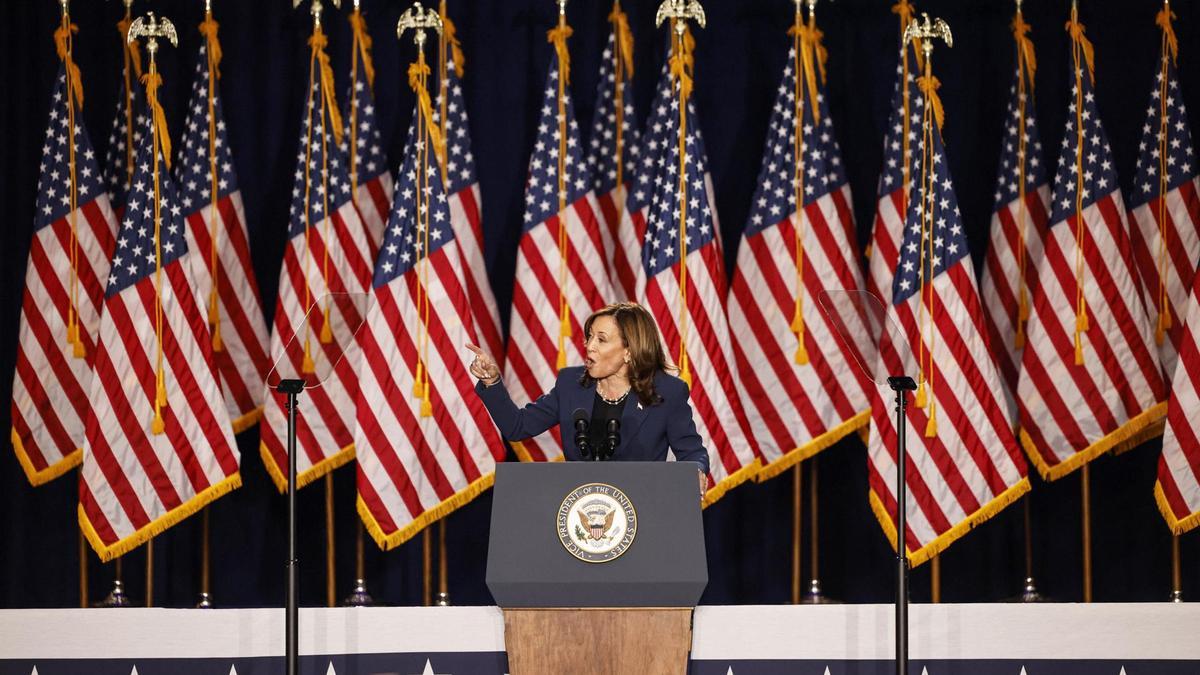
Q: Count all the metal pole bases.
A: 7